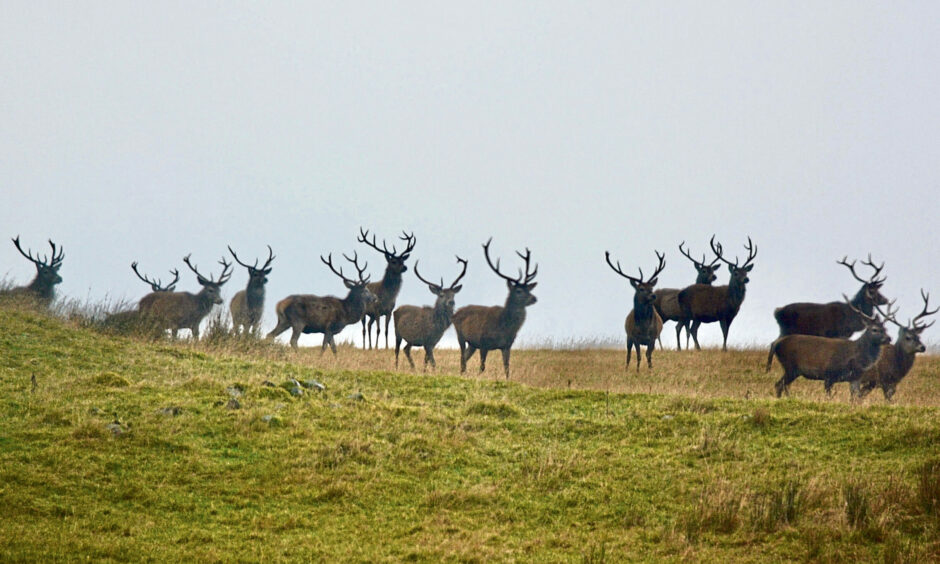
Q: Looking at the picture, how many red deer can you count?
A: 14